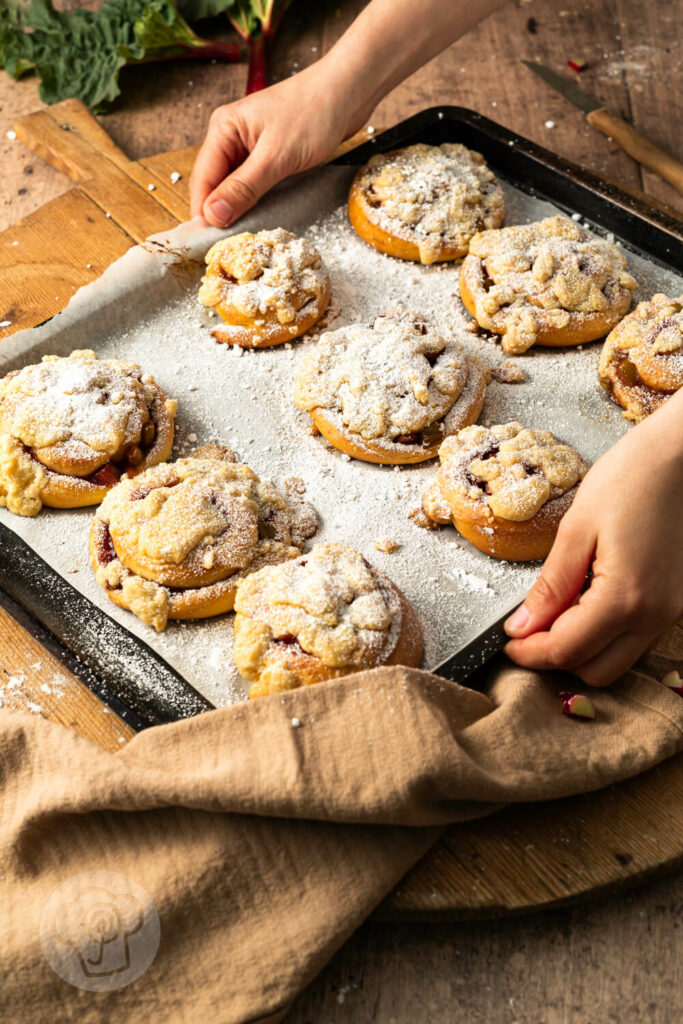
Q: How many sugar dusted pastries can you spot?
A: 9